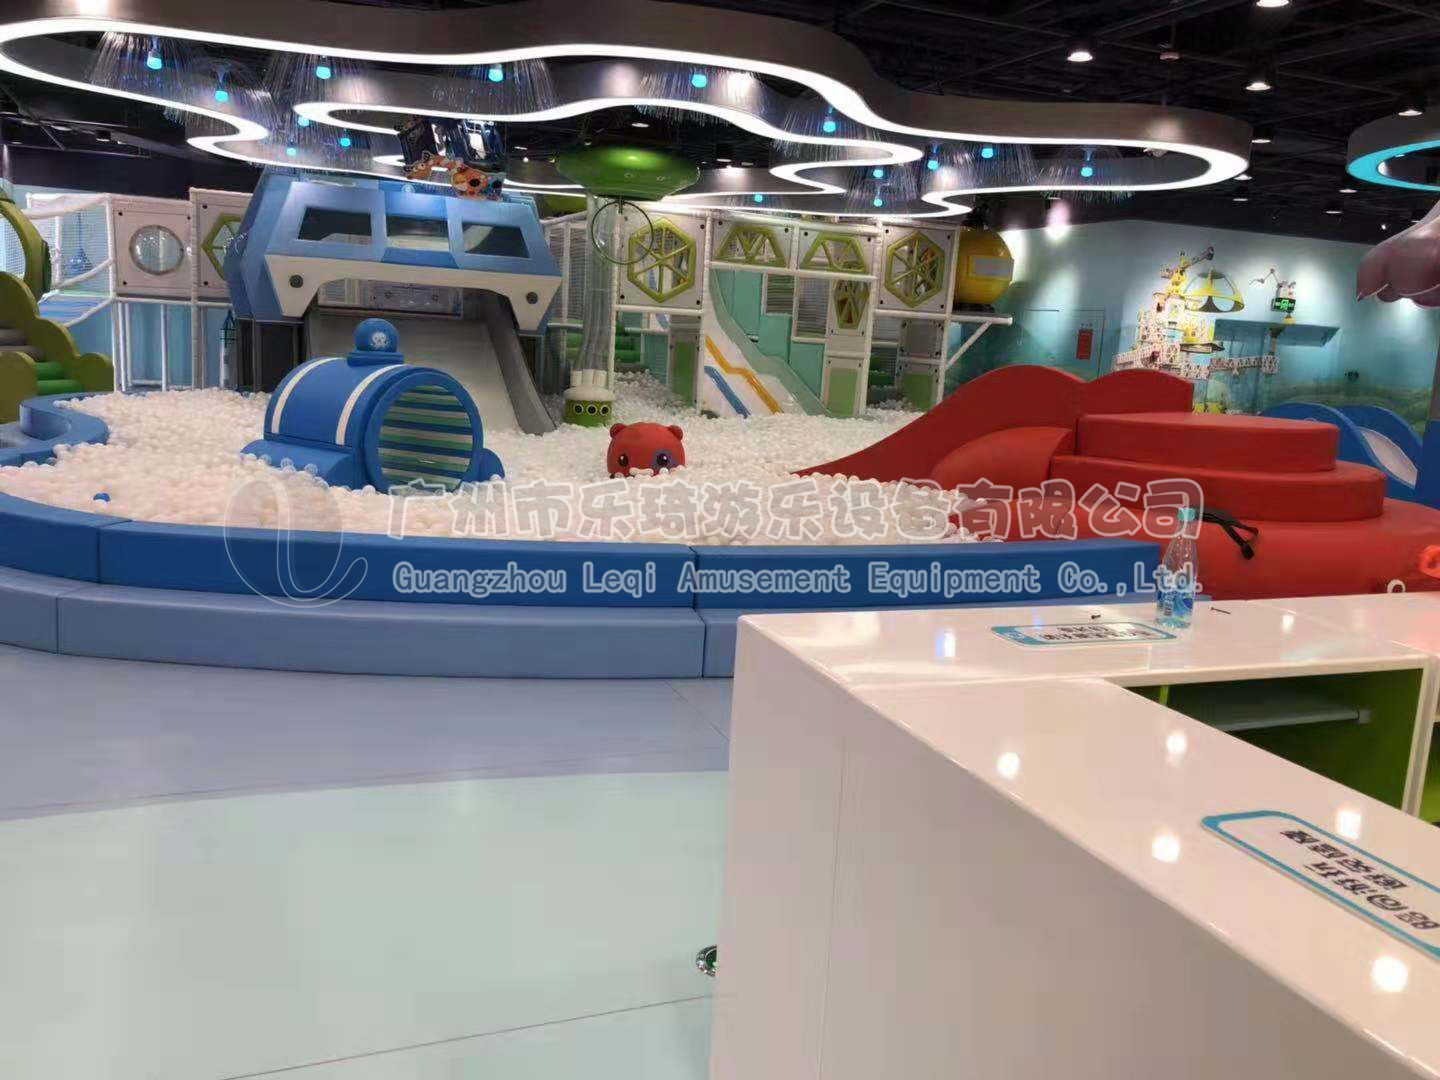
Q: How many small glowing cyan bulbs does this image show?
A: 15